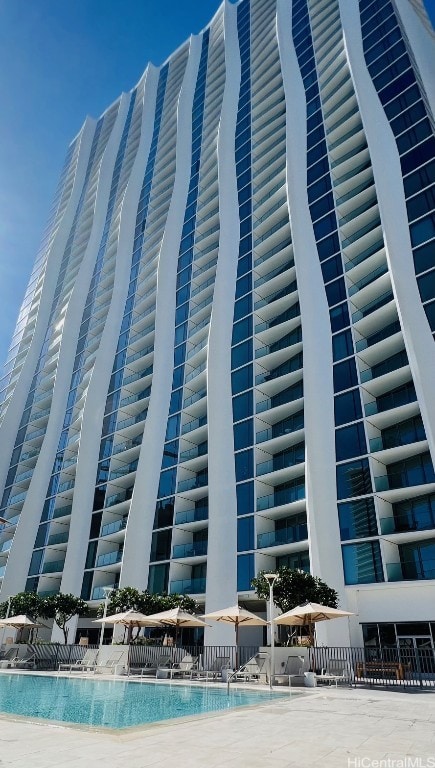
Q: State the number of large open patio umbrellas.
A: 5